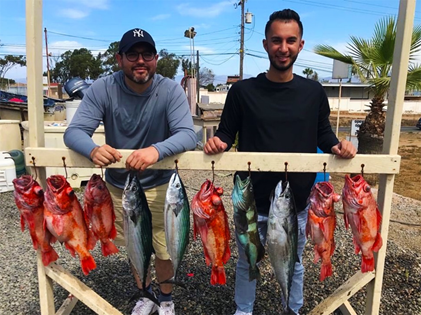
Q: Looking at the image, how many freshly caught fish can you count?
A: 10